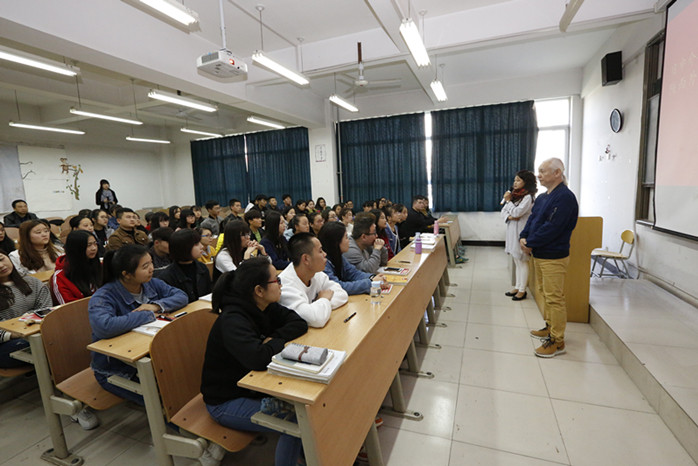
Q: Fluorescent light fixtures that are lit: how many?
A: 12